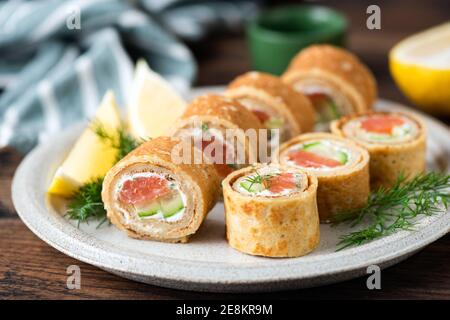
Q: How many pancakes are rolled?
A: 7